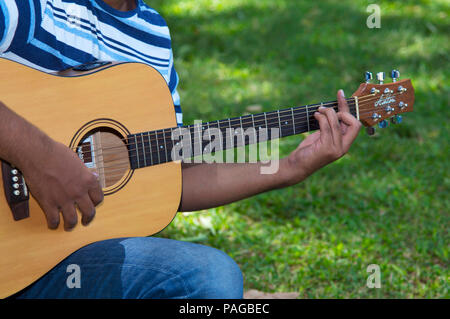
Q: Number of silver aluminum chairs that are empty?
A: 0